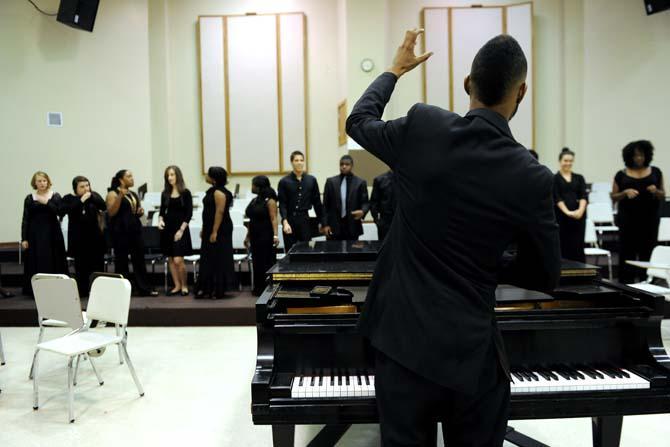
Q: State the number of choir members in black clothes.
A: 11